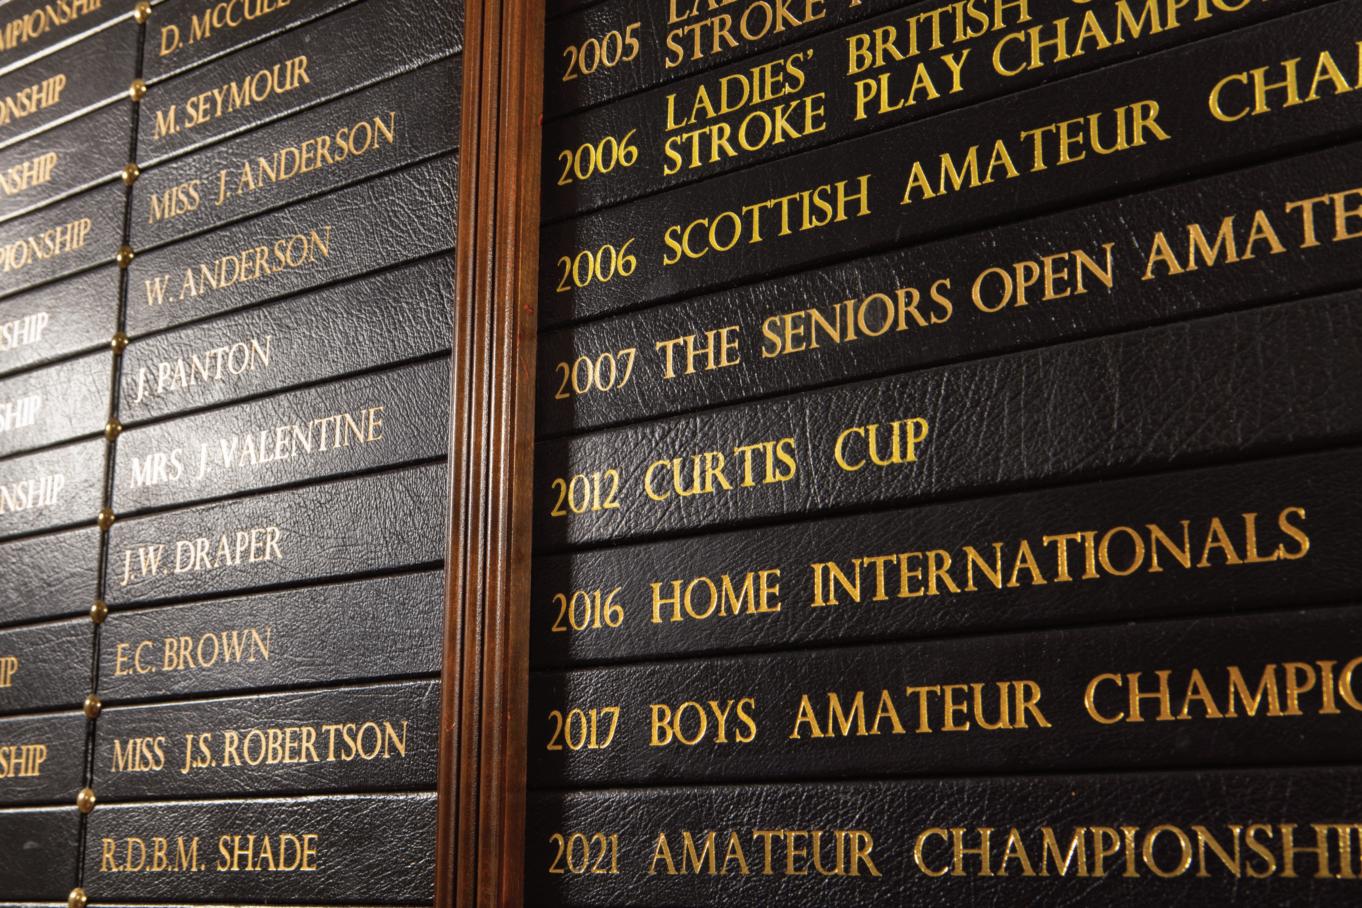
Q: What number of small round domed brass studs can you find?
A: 11